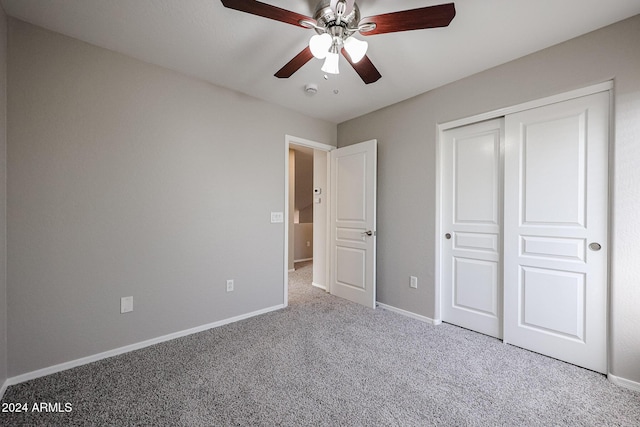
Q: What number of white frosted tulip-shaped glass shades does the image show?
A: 3